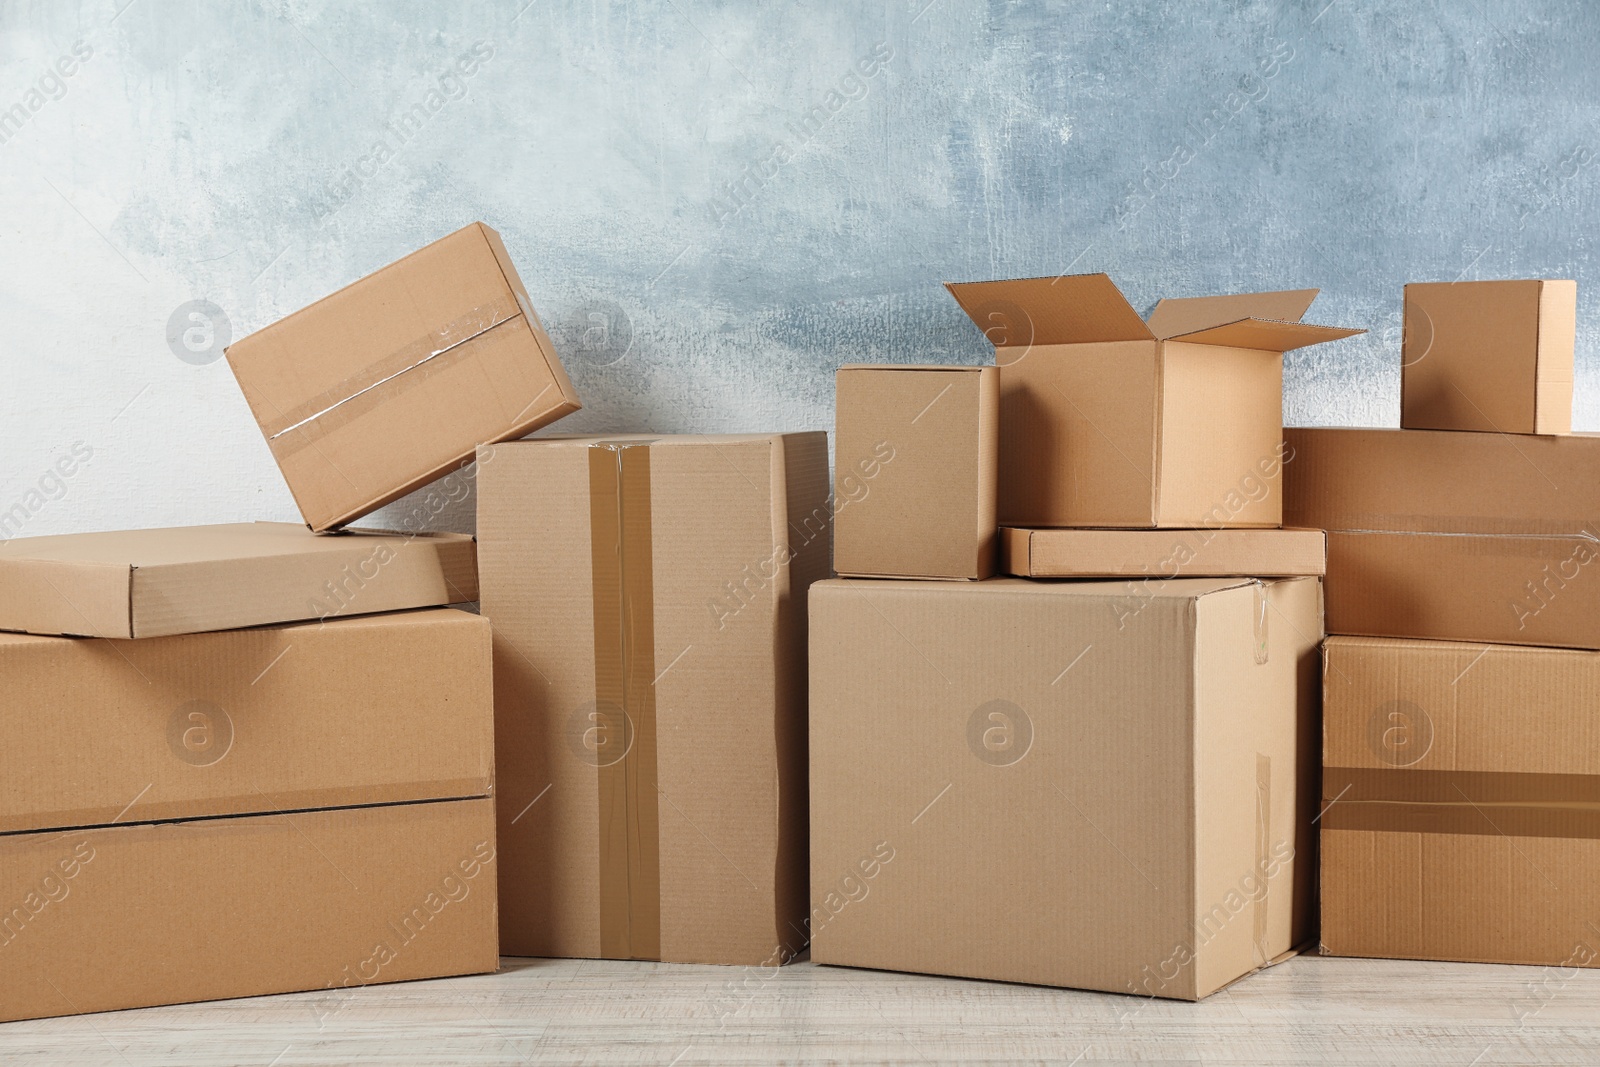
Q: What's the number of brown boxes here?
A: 11